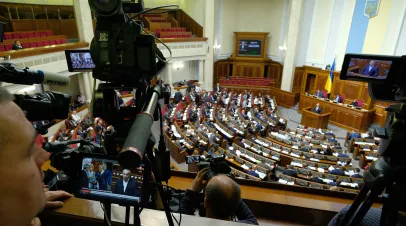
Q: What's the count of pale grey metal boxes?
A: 0